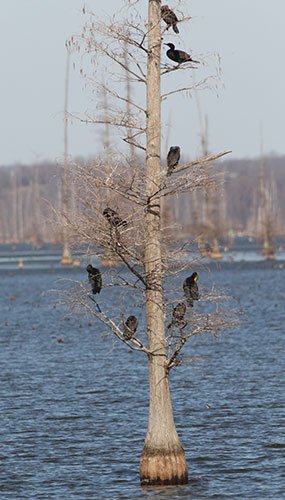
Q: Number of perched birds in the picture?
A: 8